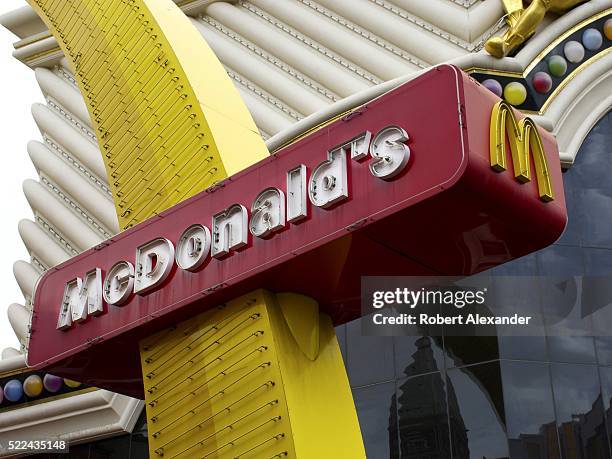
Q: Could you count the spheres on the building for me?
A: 12